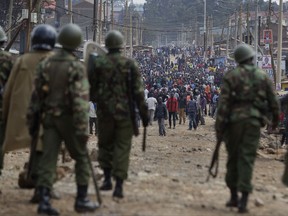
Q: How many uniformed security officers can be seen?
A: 5